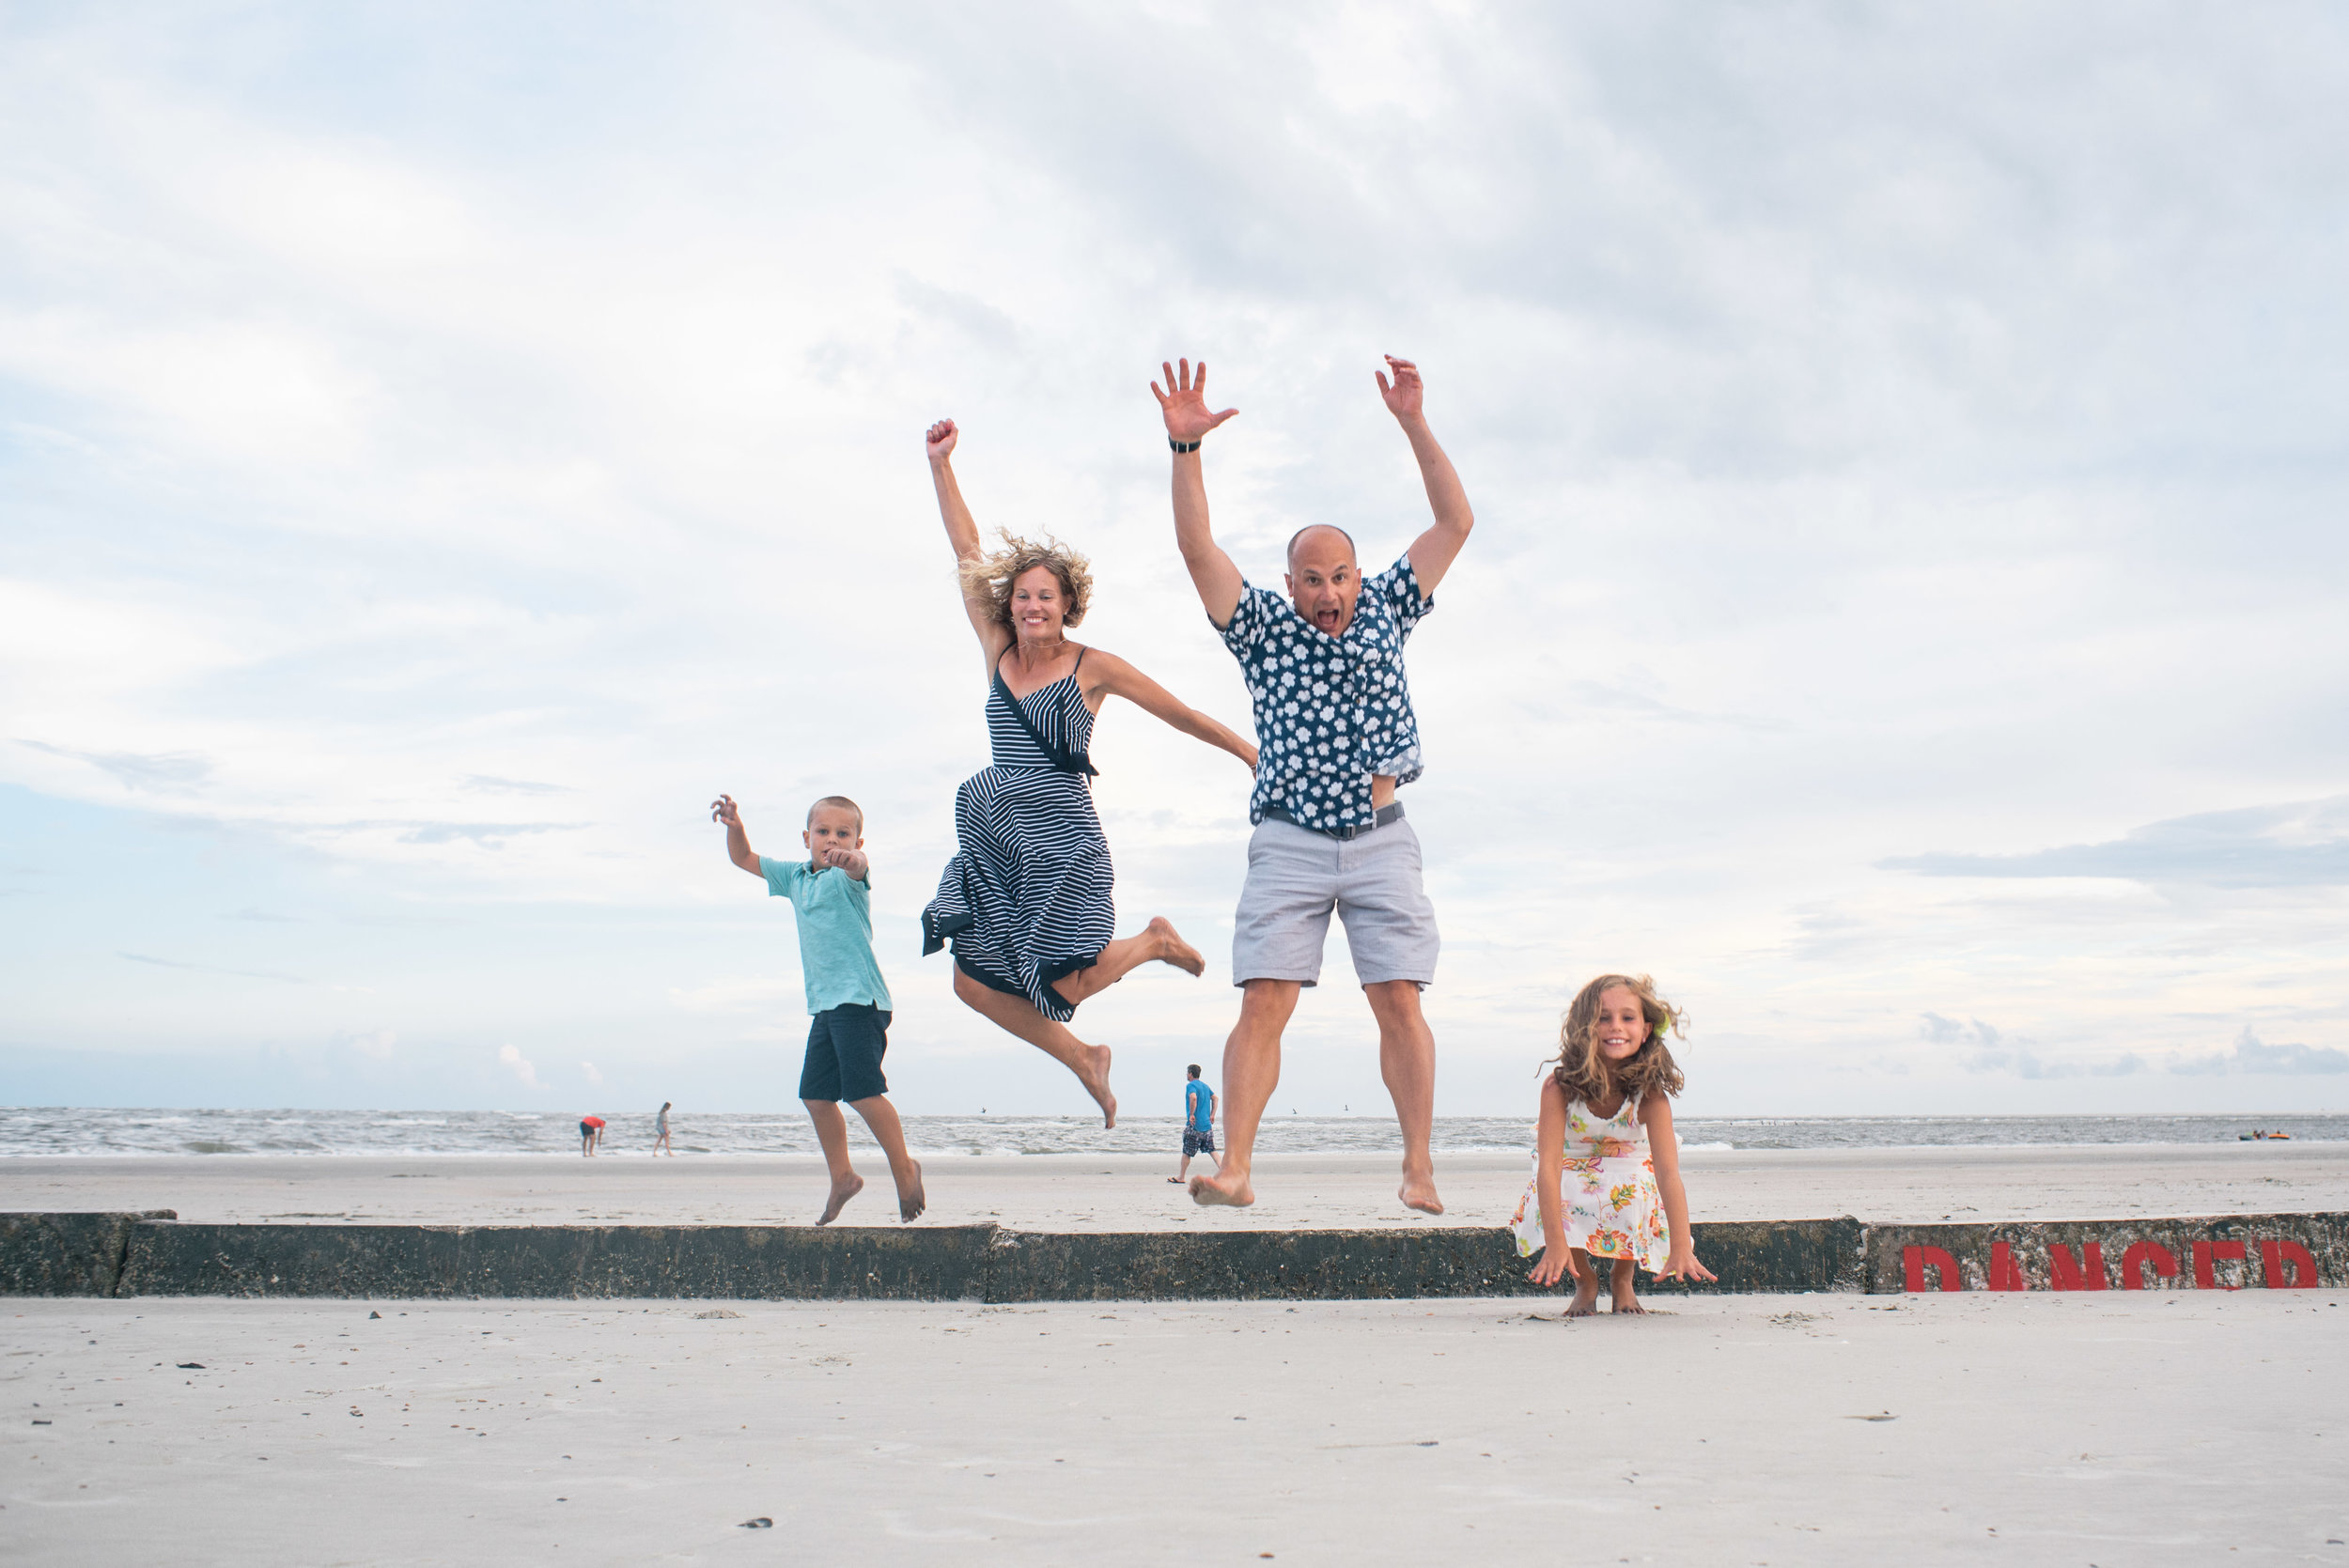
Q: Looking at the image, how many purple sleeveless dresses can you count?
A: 0